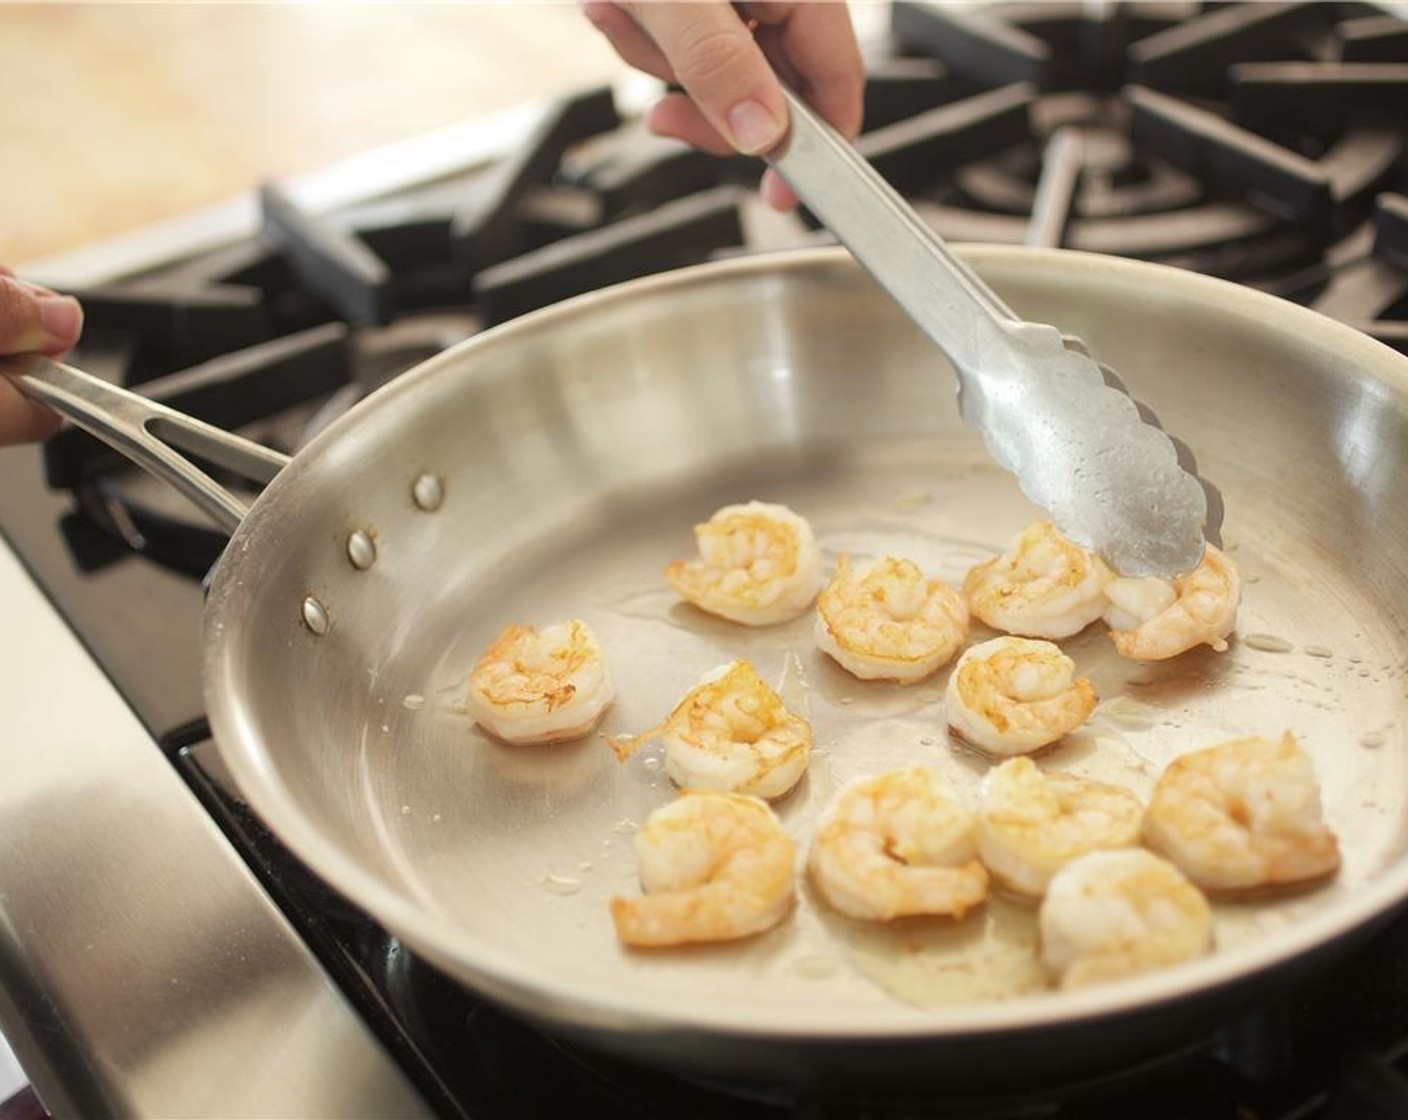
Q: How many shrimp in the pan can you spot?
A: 12